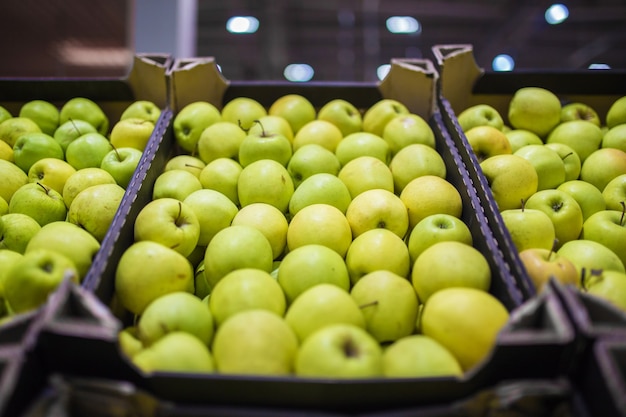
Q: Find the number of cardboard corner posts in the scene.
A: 8